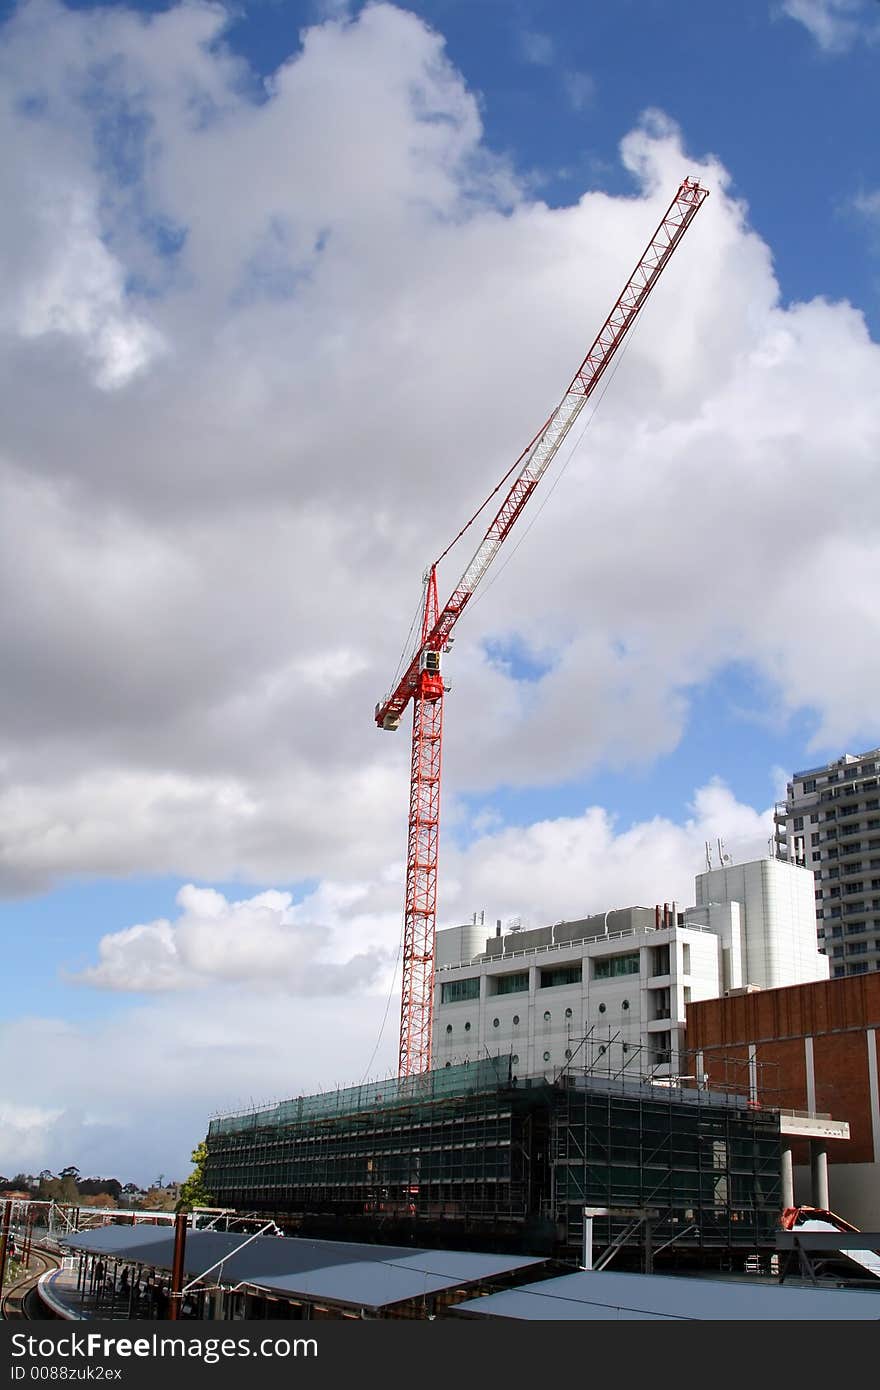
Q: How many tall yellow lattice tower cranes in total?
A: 0